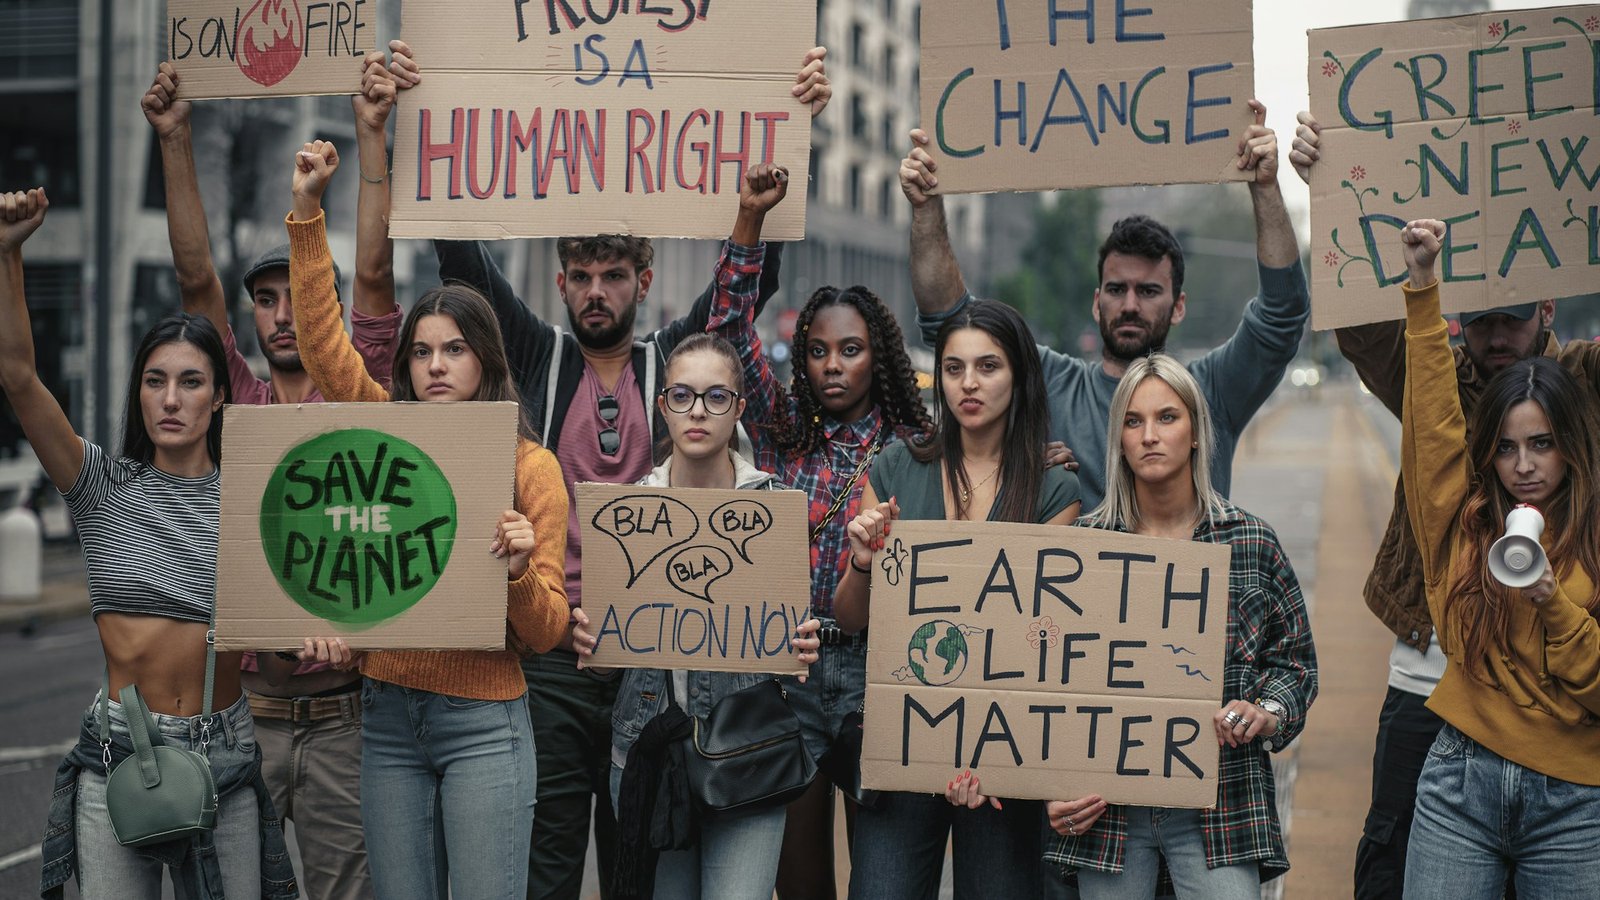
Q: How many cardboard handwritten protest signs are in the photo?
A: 7